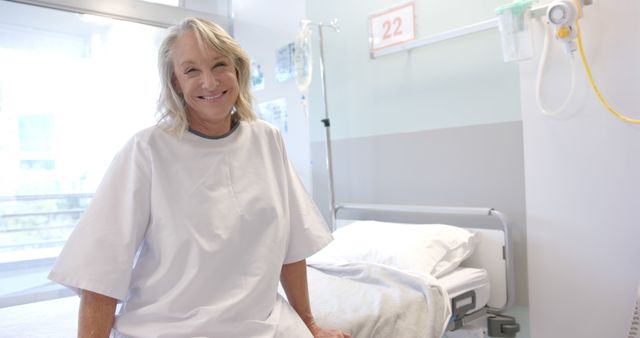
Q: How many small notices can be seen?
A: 3